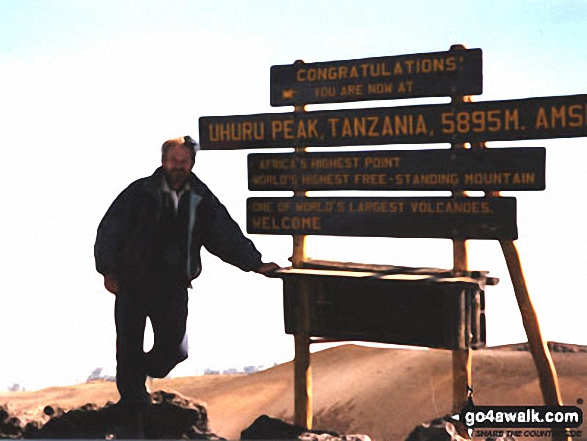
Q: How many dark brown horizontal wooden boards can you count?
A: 4